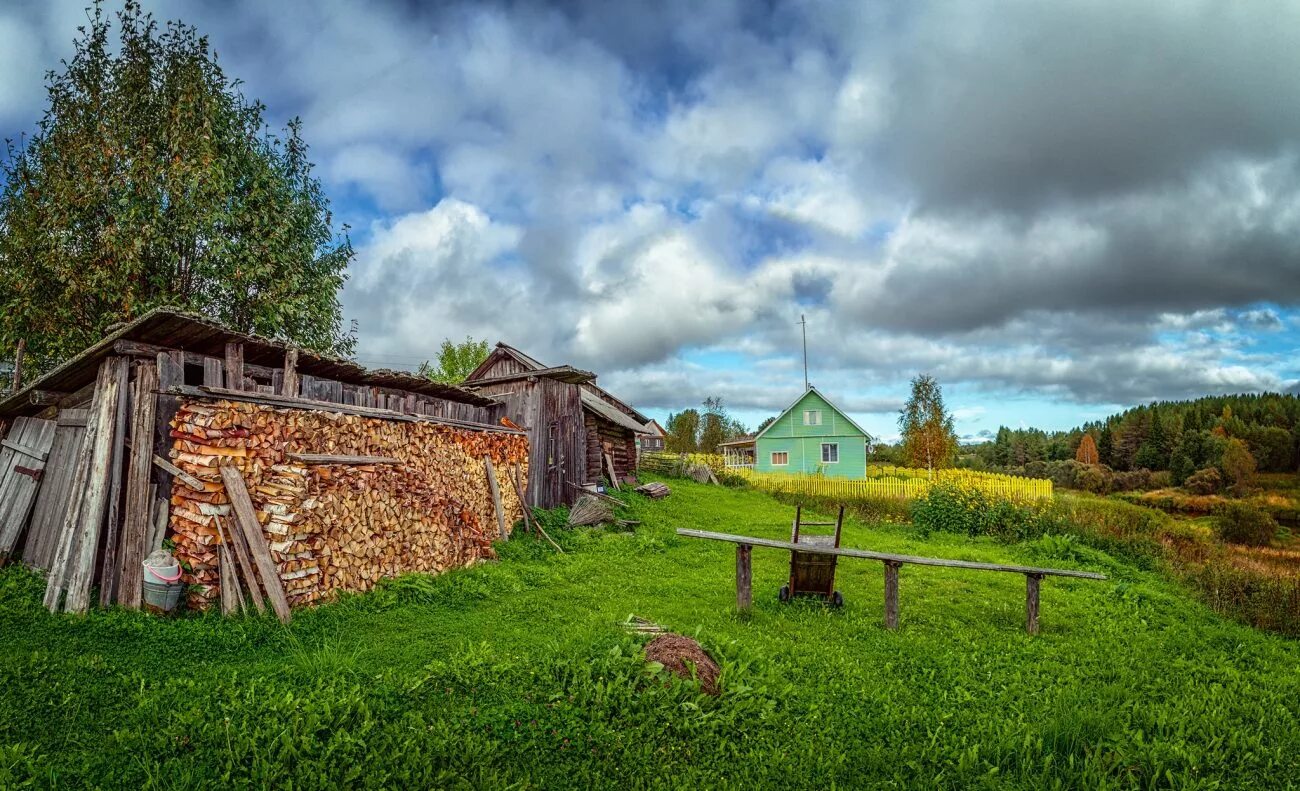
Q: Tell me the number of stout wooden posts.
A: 3